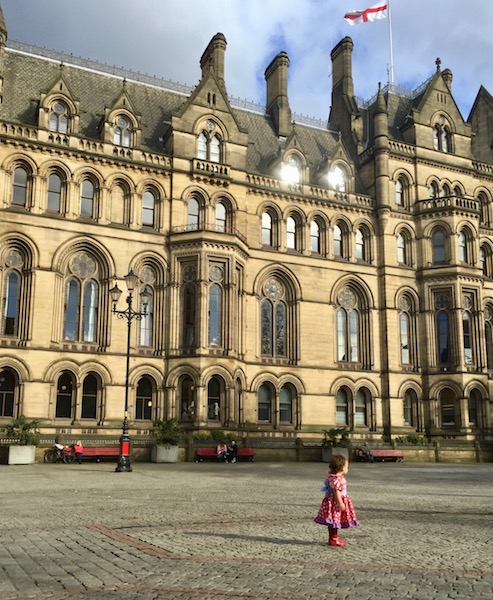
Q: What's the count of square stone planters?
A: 3